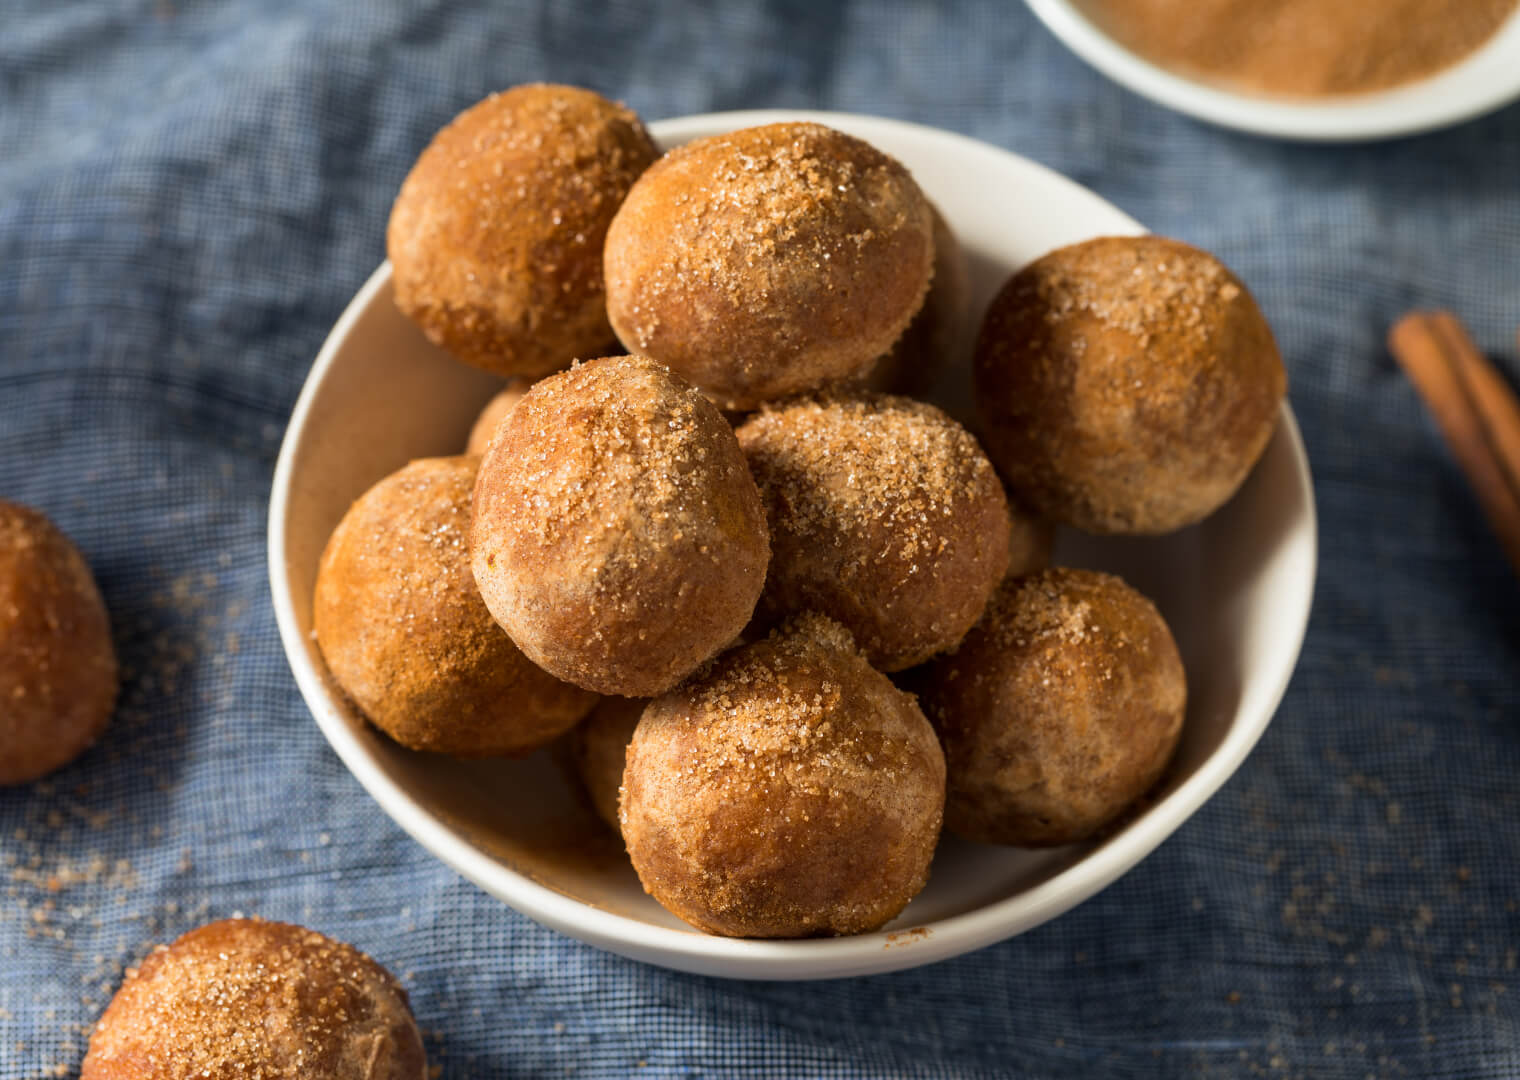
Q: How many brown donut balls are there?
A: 14